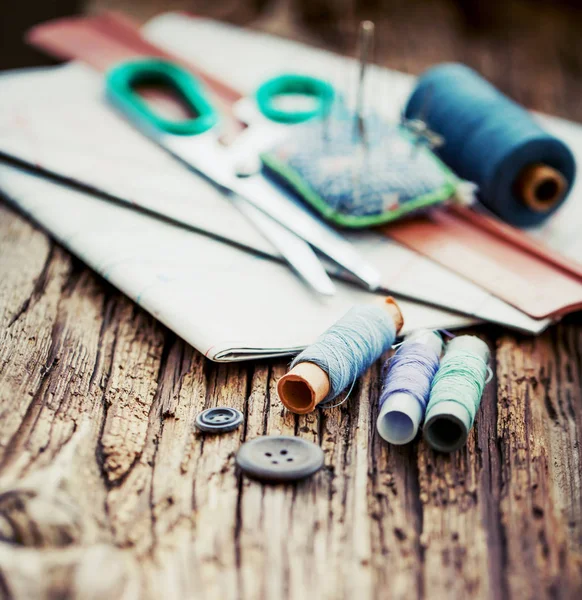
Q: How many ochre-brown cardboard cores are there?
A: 2